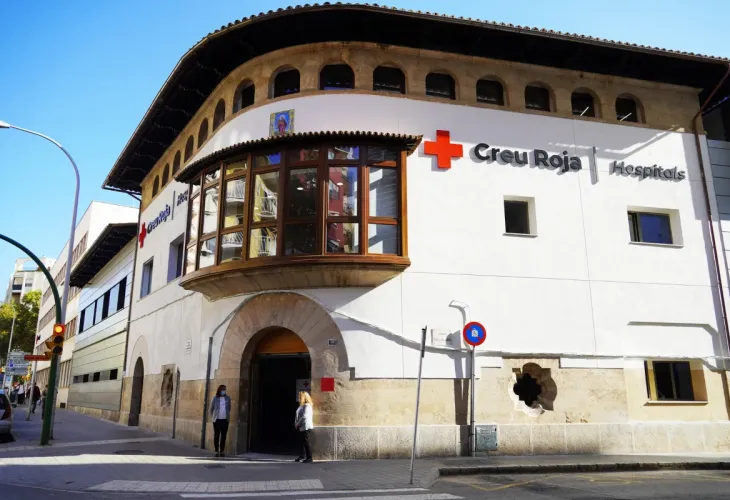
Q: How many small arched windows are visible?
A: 15